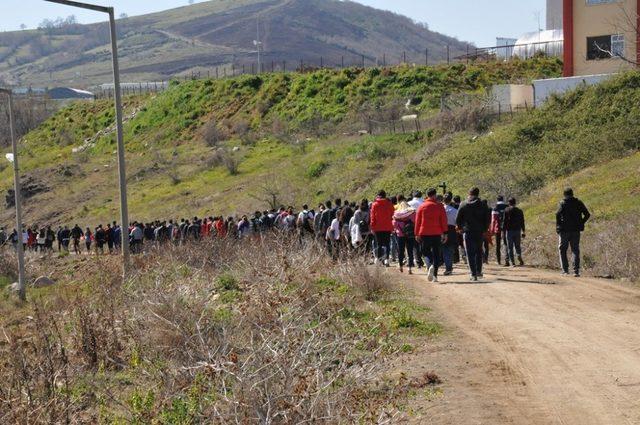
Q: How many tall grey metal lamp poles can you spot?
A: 2